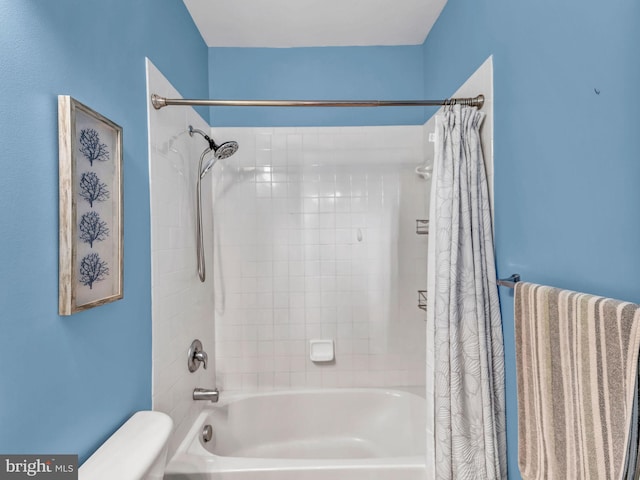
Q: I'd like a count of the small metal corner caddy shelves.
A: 2